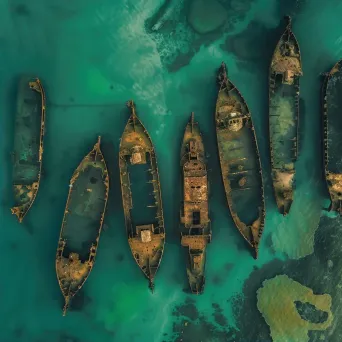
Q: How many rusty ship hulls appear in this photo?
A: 7